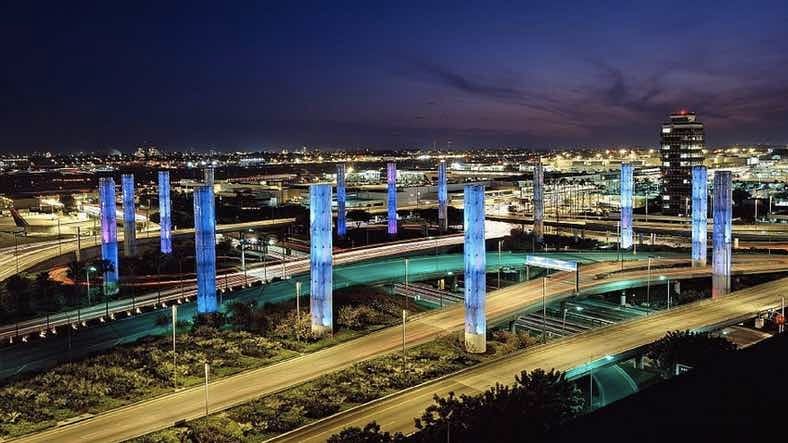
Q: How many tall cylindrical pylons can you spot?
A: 14